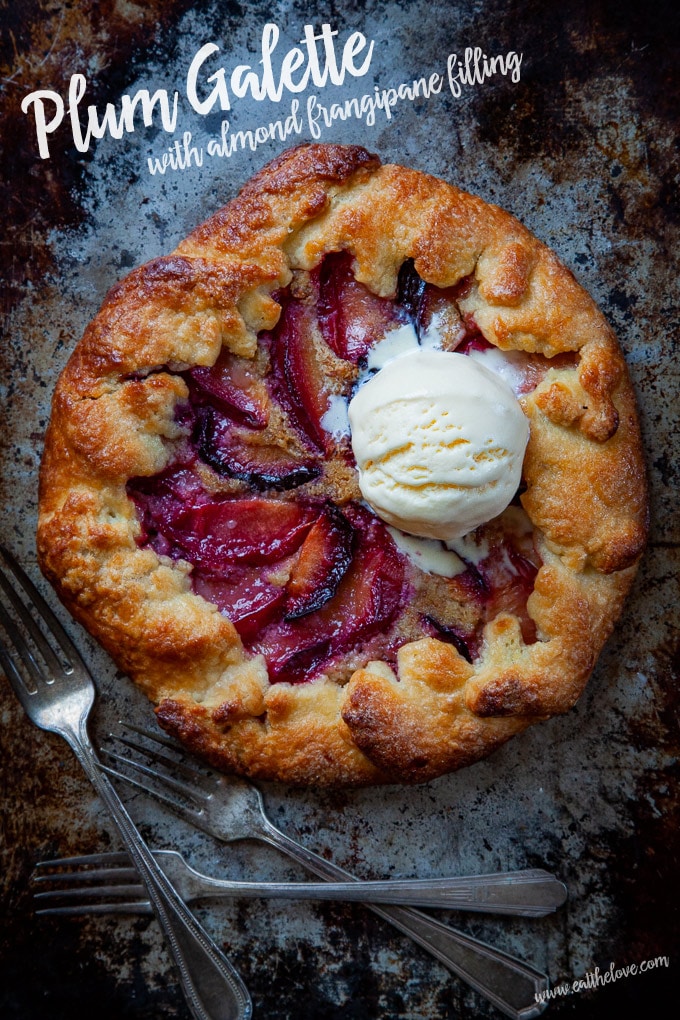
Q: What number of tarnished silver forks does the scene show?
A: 3